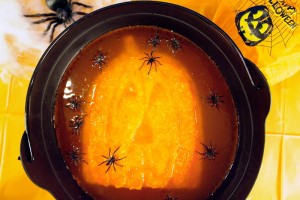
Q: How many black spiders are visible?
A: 12